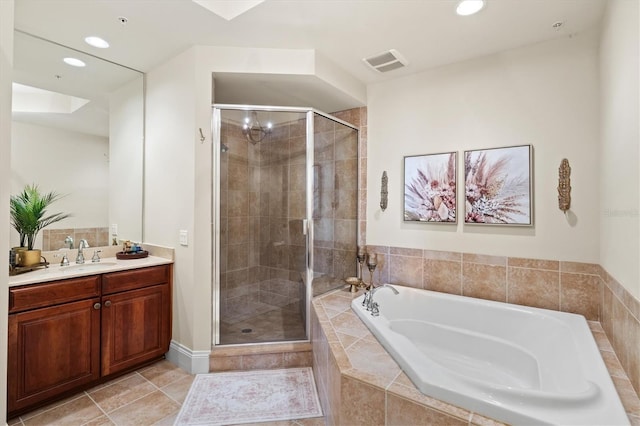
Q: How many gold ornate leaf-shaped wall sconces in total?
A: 2